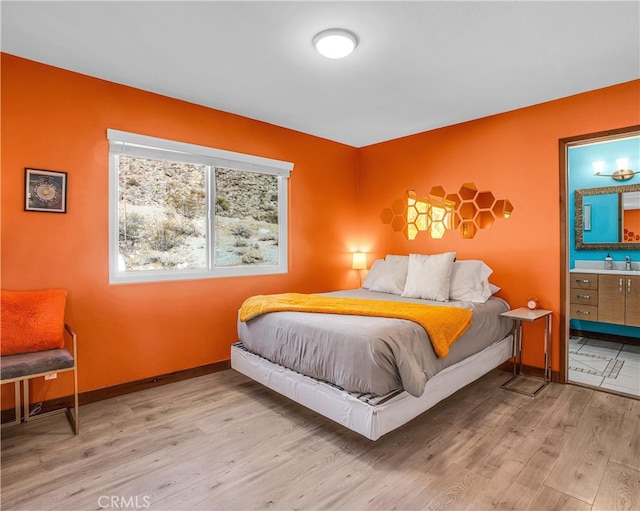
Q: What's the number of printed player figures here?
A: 0